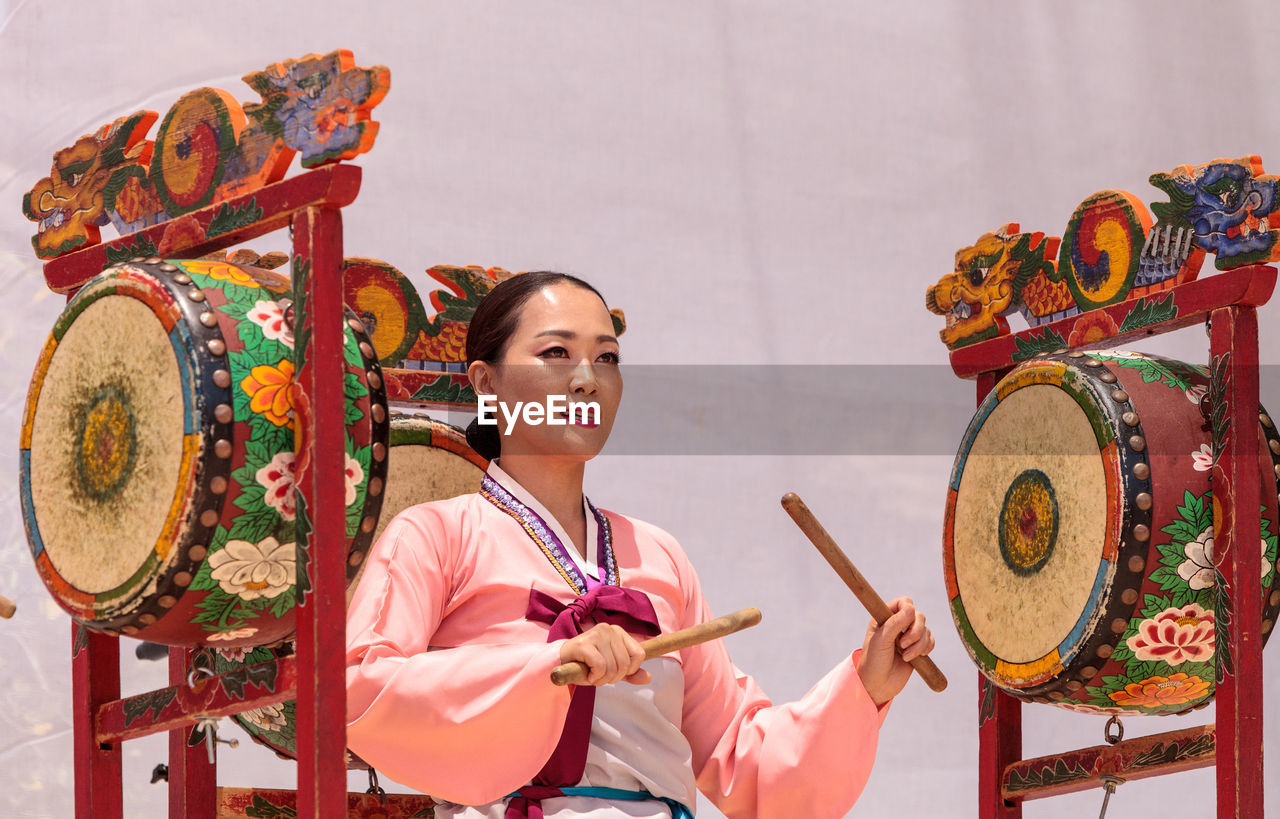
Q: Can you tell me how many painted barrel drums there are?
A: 3